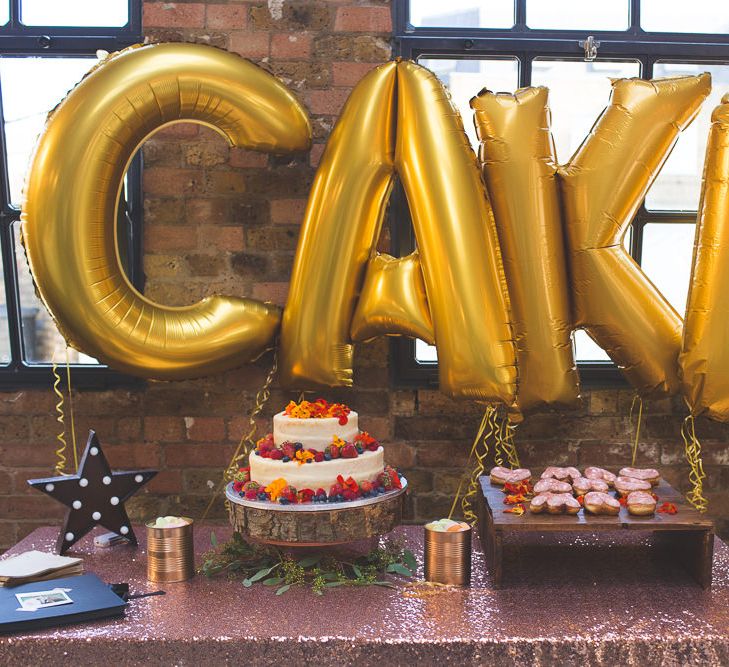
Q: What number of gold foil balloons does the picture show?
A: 4